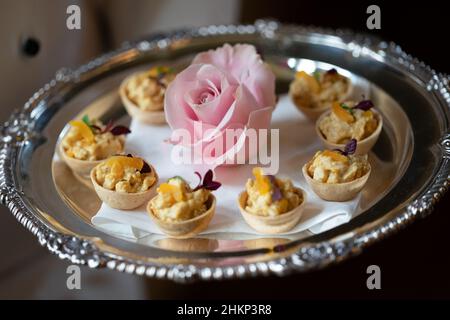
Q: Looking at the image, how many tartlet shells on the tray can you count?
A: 8